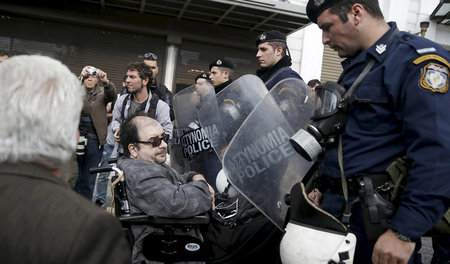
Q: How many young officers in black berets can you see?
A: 4